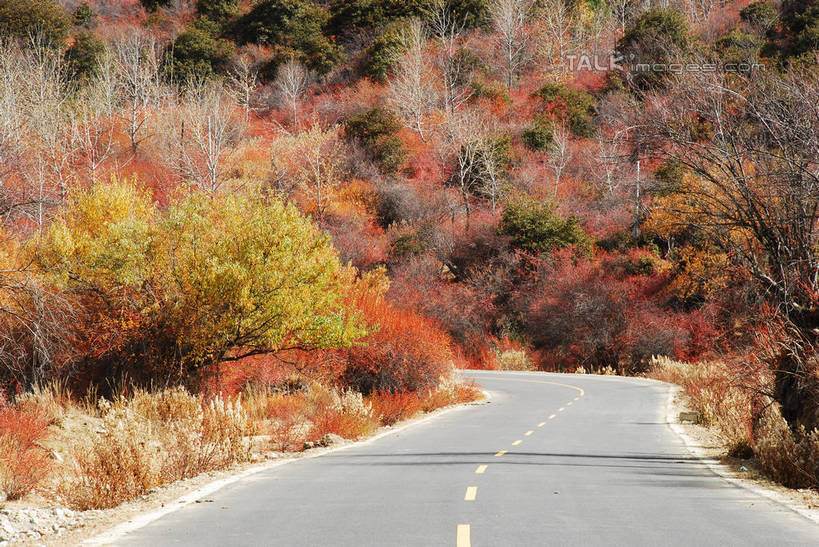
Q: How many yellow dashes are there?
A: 11